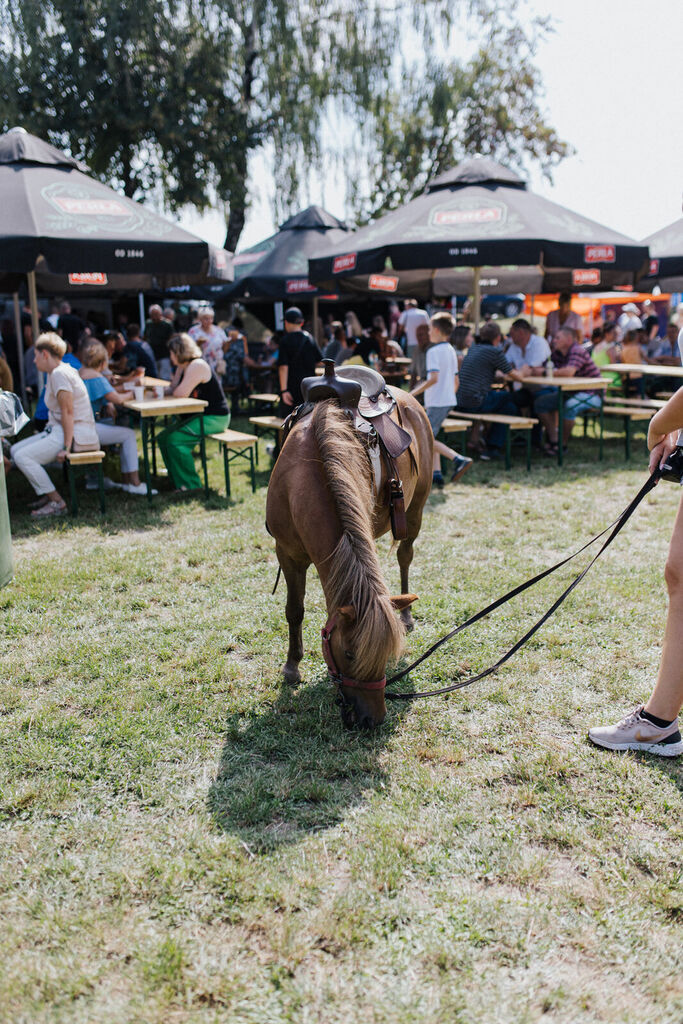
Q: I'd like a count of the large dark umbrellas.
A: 4